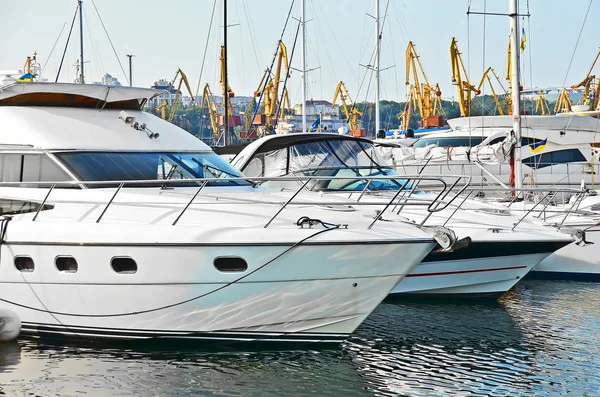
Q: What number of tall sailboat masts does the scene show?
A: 5